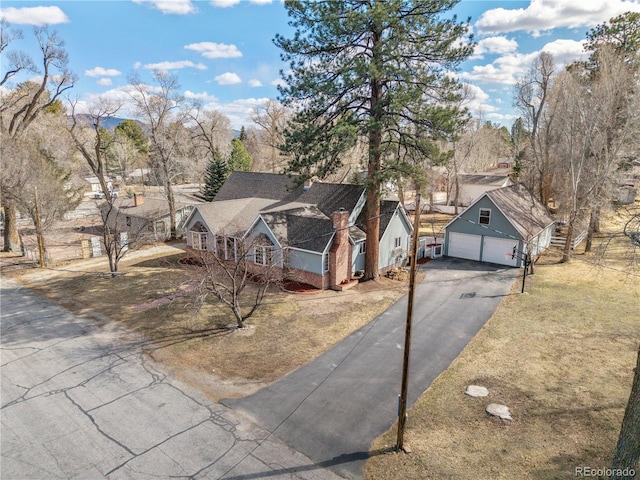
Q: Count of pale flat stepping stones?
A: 2